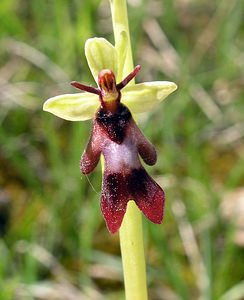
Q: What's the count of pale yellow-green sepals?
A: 3